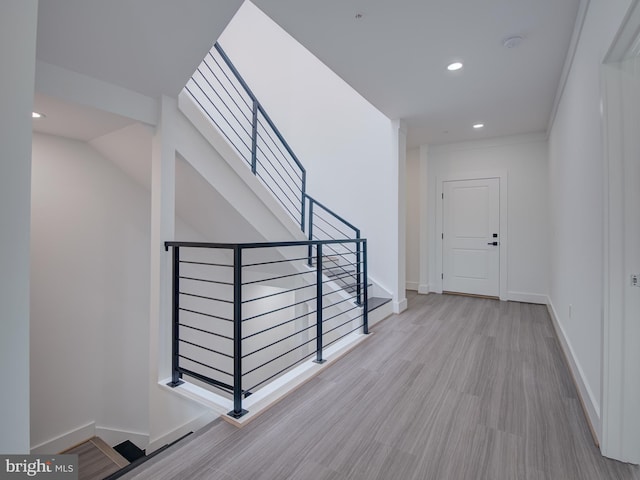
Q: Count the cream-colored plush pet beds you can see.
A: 0